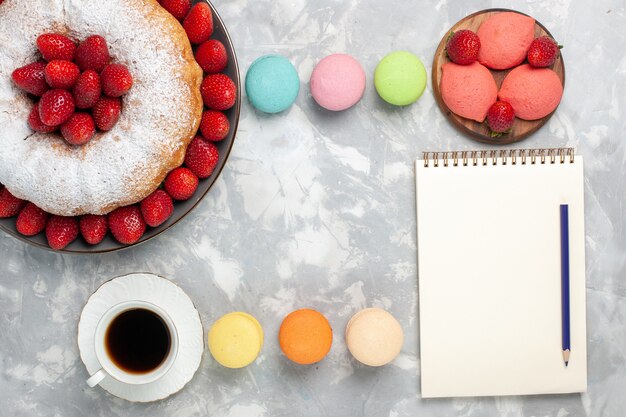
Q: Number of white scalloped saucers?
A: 1